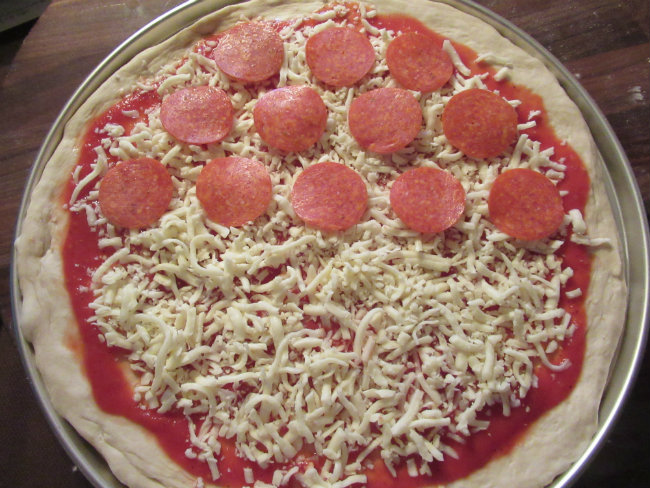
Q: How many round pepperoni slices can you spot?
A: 12